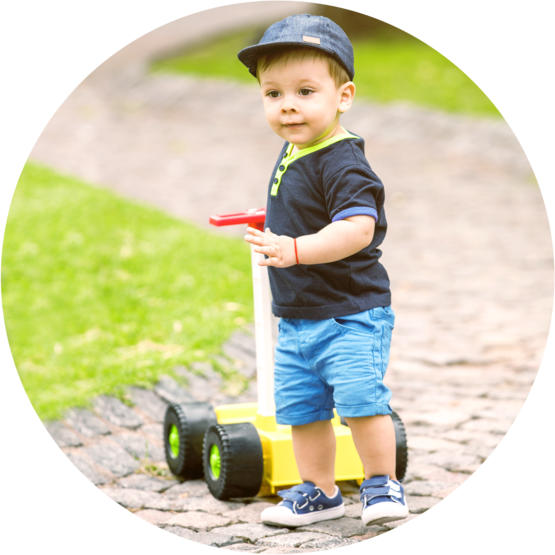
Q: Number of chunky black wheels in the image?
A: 3